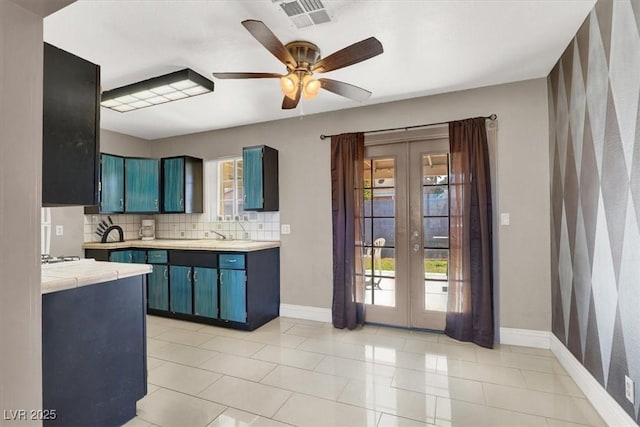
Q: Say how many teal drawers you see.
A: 2